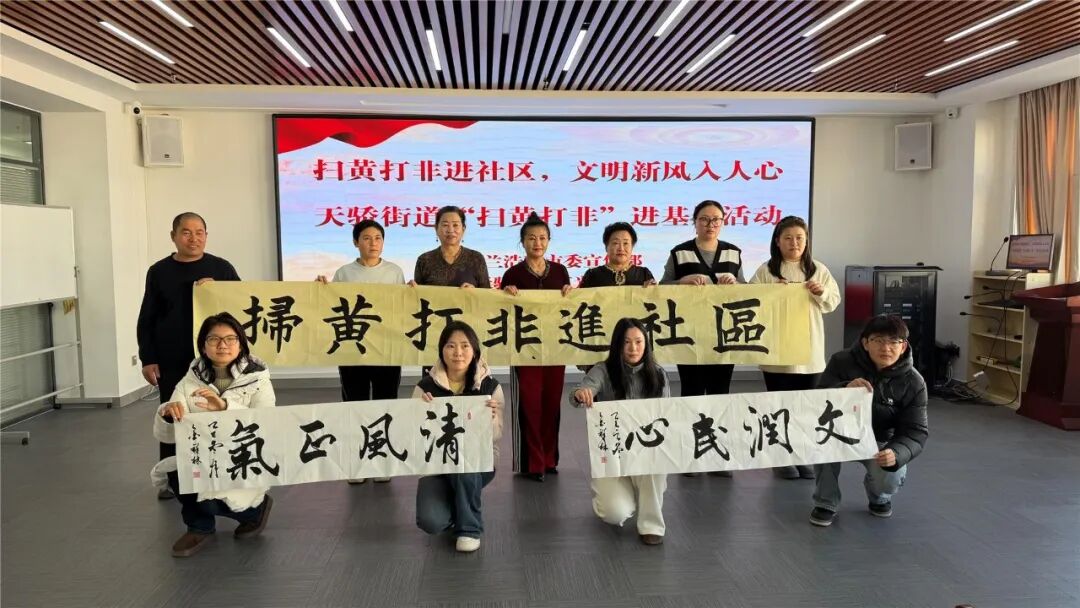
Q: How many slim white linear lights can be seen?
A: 12